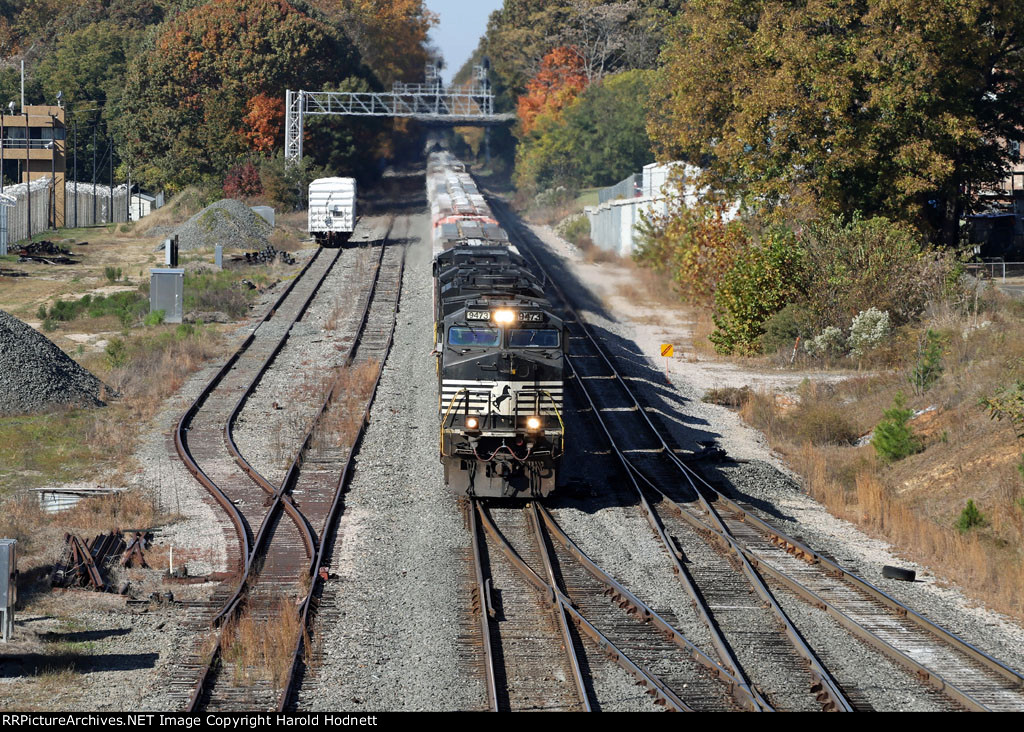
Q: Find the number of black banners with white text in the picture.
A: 1